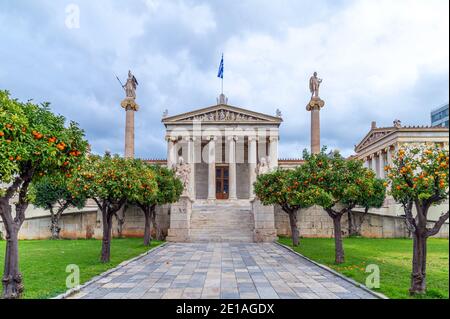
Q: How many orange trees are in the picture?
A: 6